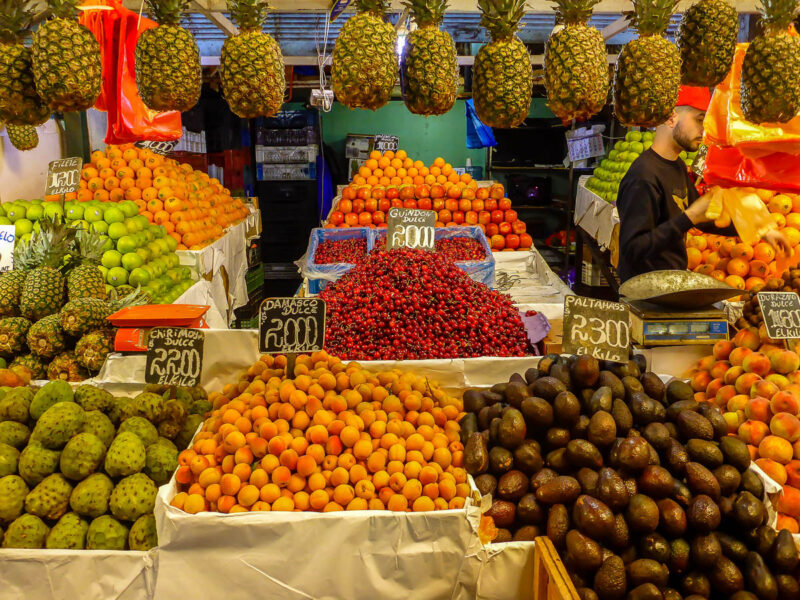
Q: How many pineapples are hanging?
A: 12